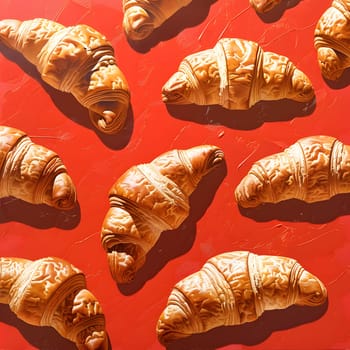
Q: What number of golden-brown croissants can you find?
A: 10